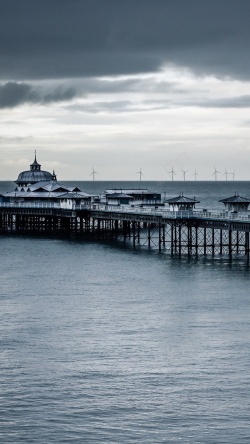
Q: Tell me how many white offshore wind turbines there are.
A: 8